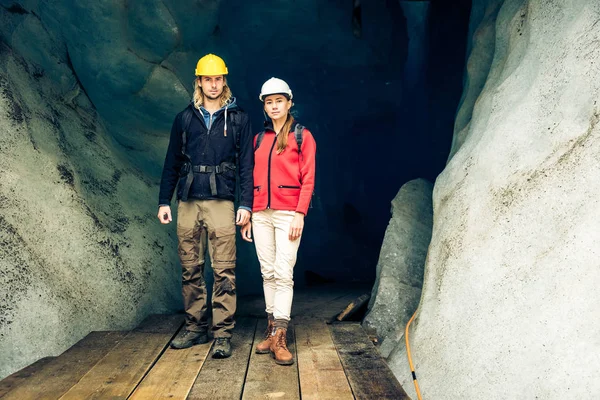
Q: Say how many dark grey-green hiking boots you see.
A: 2